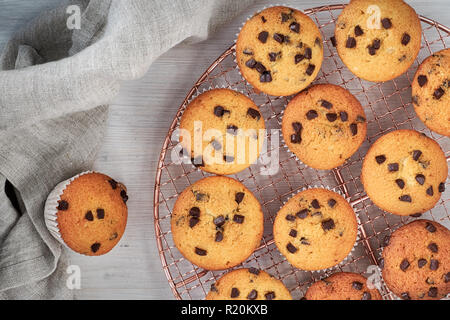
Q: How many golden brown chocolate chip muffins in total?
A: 12